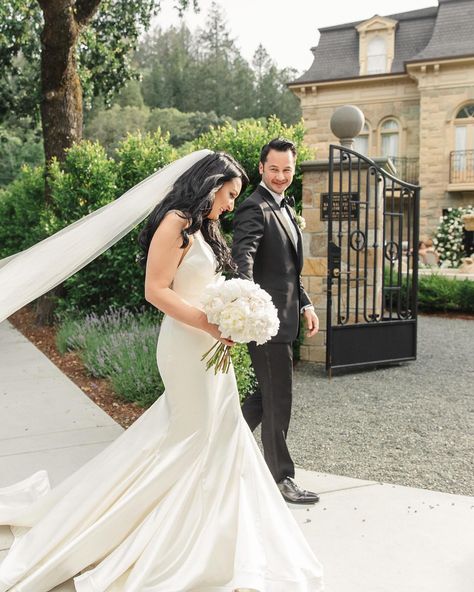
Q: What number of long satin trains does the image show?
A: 1